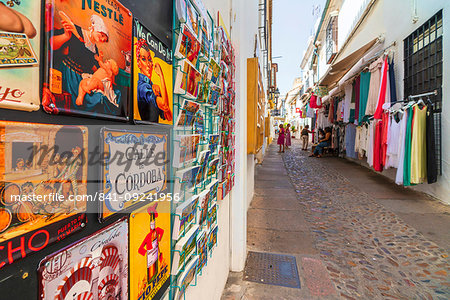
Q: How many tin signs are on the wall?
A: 7